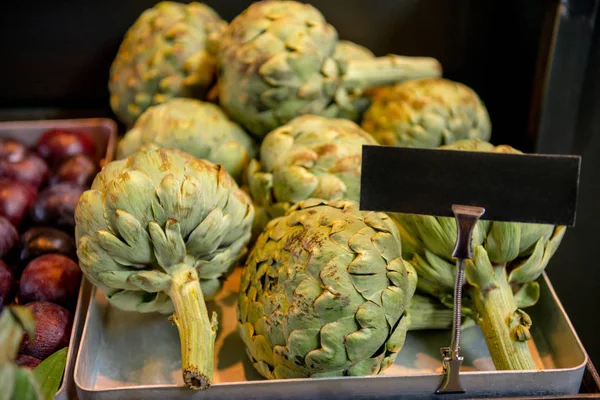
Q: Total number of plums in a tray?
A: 12